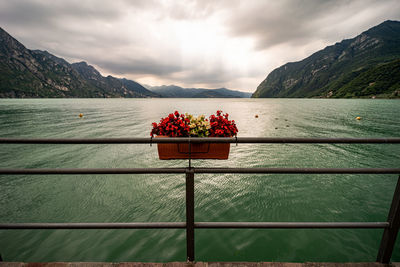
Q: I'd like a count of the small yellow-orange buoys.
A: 3